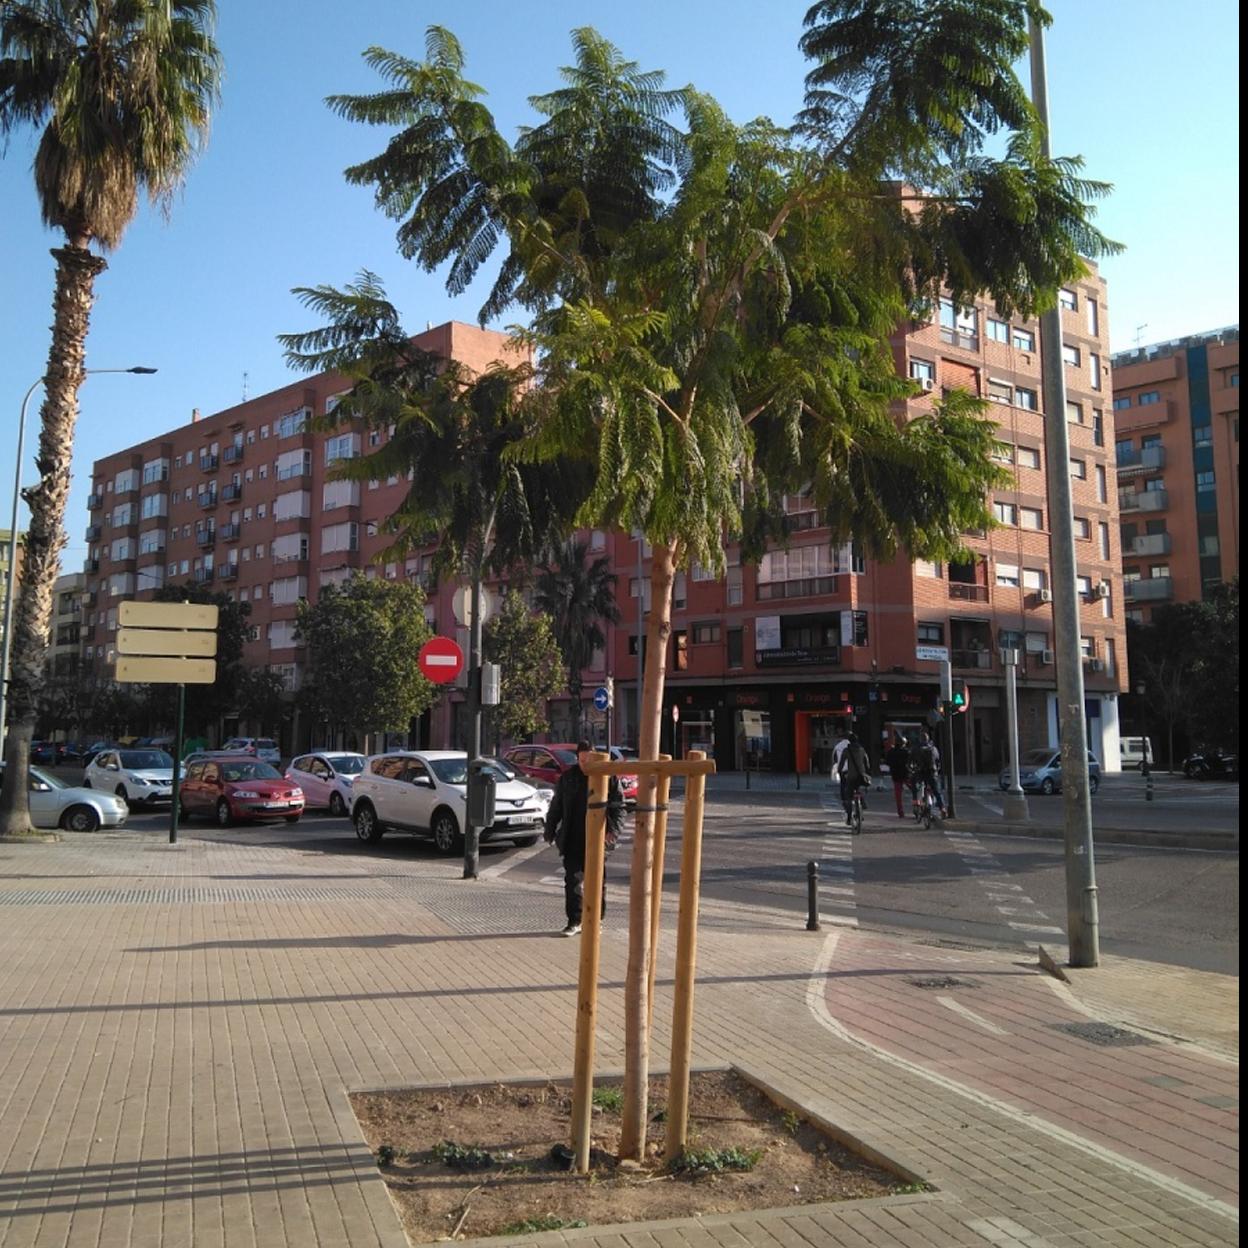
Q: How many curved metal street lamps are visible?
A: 1